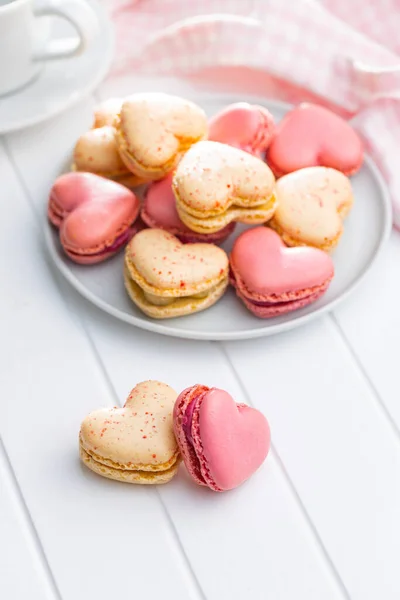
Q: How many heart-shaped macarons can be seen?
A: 13